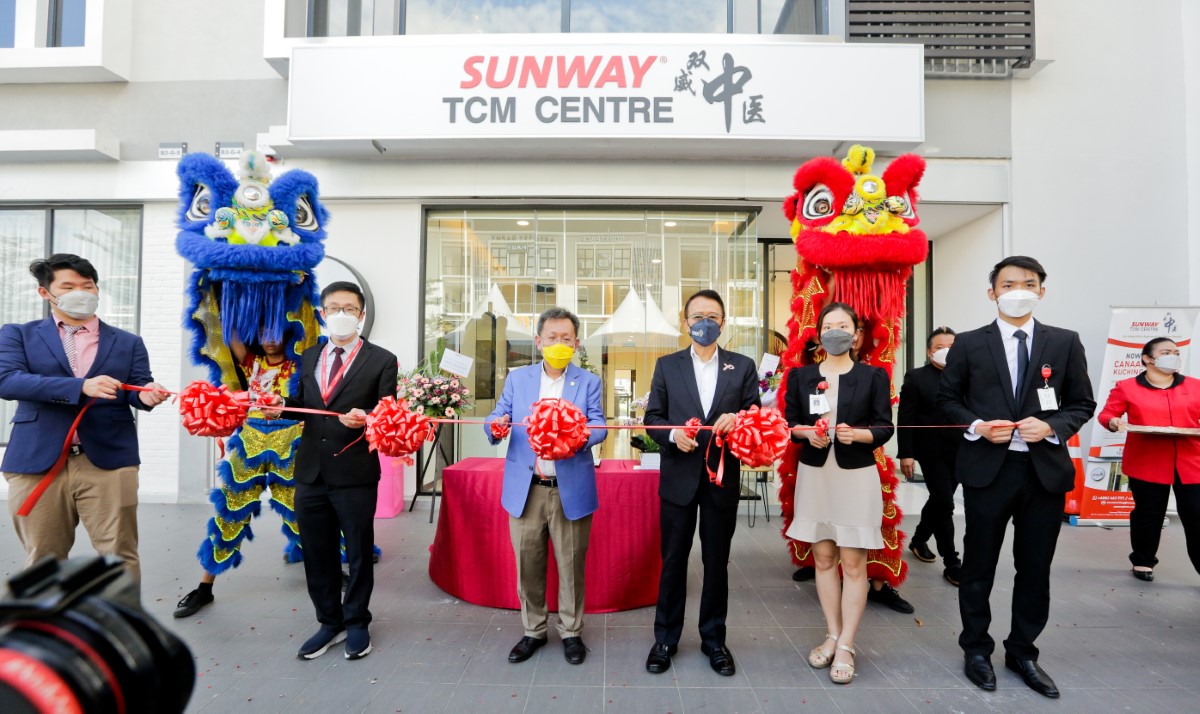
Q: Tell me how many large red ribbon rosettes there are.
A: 4